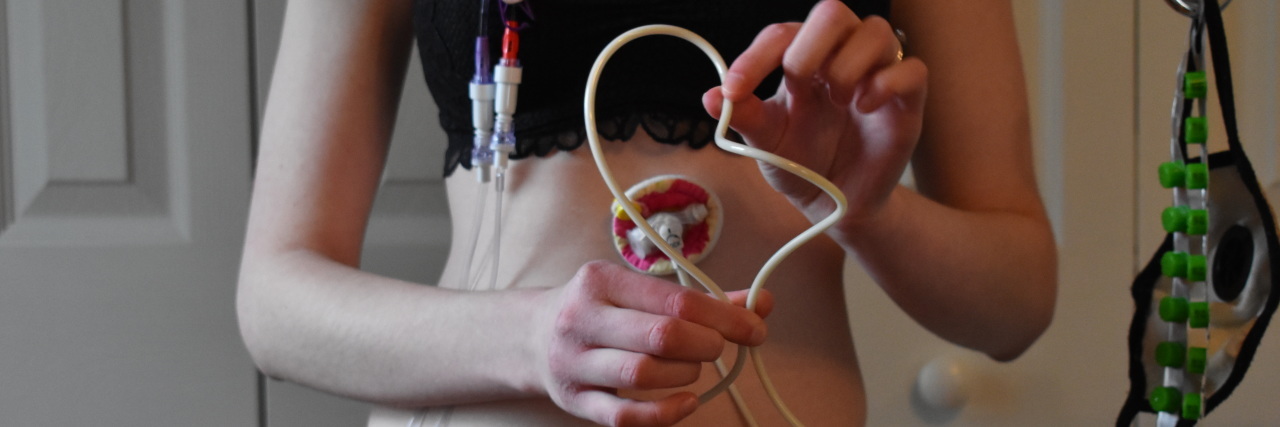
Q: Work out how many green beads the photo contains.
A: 14